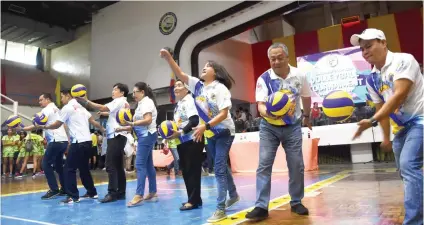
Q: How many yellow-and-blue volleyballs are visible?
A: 7